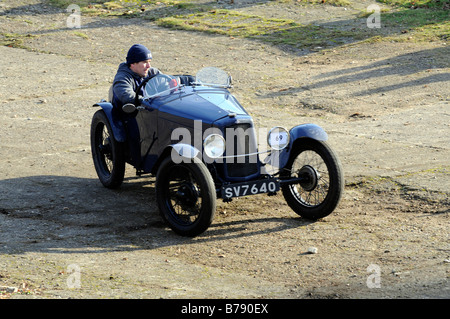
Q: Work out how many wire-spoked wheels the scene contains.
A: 3